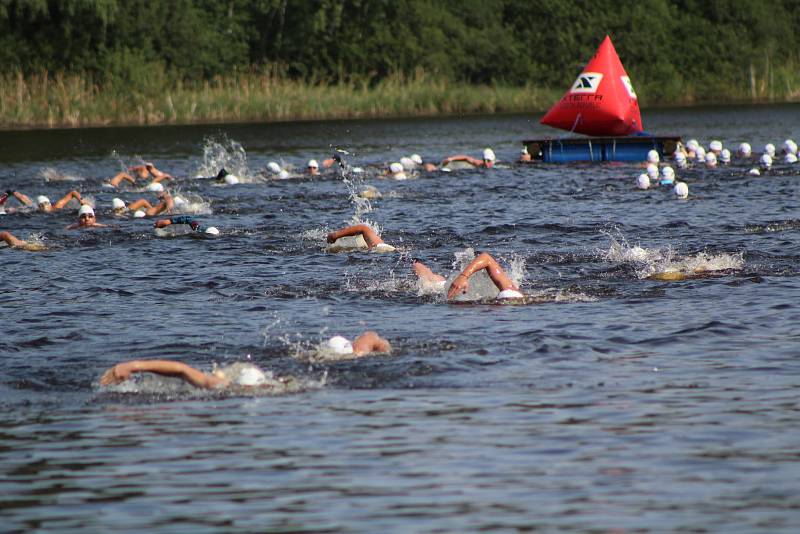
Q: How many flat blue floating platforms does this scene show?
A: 1